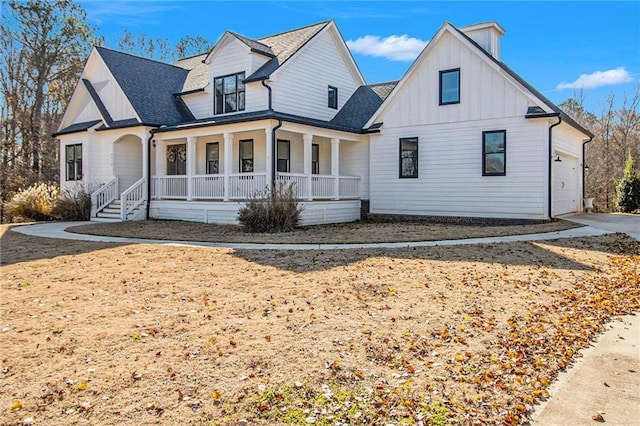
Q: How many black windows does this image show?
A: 10